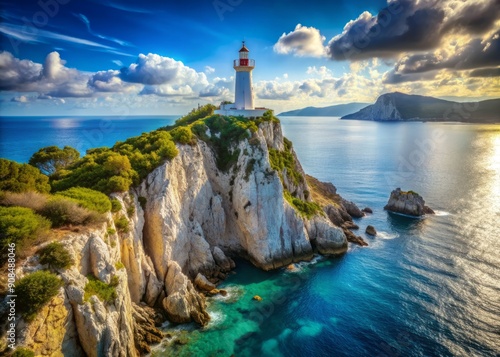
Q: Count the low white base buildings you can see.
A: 1